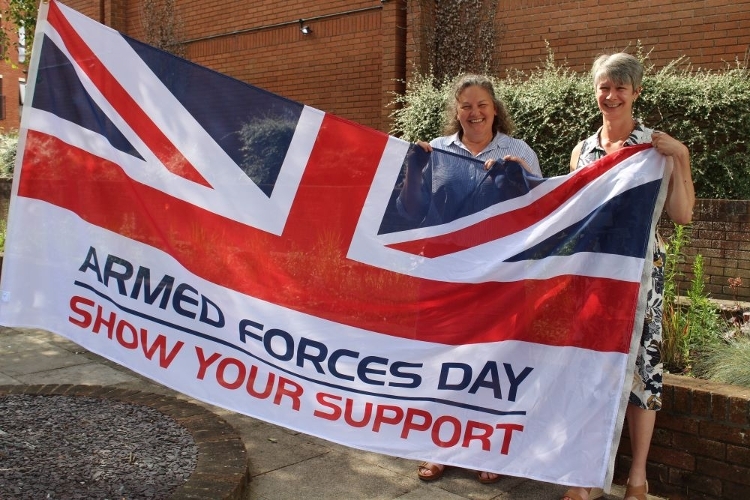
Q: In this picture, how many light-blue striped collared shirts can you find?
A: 1